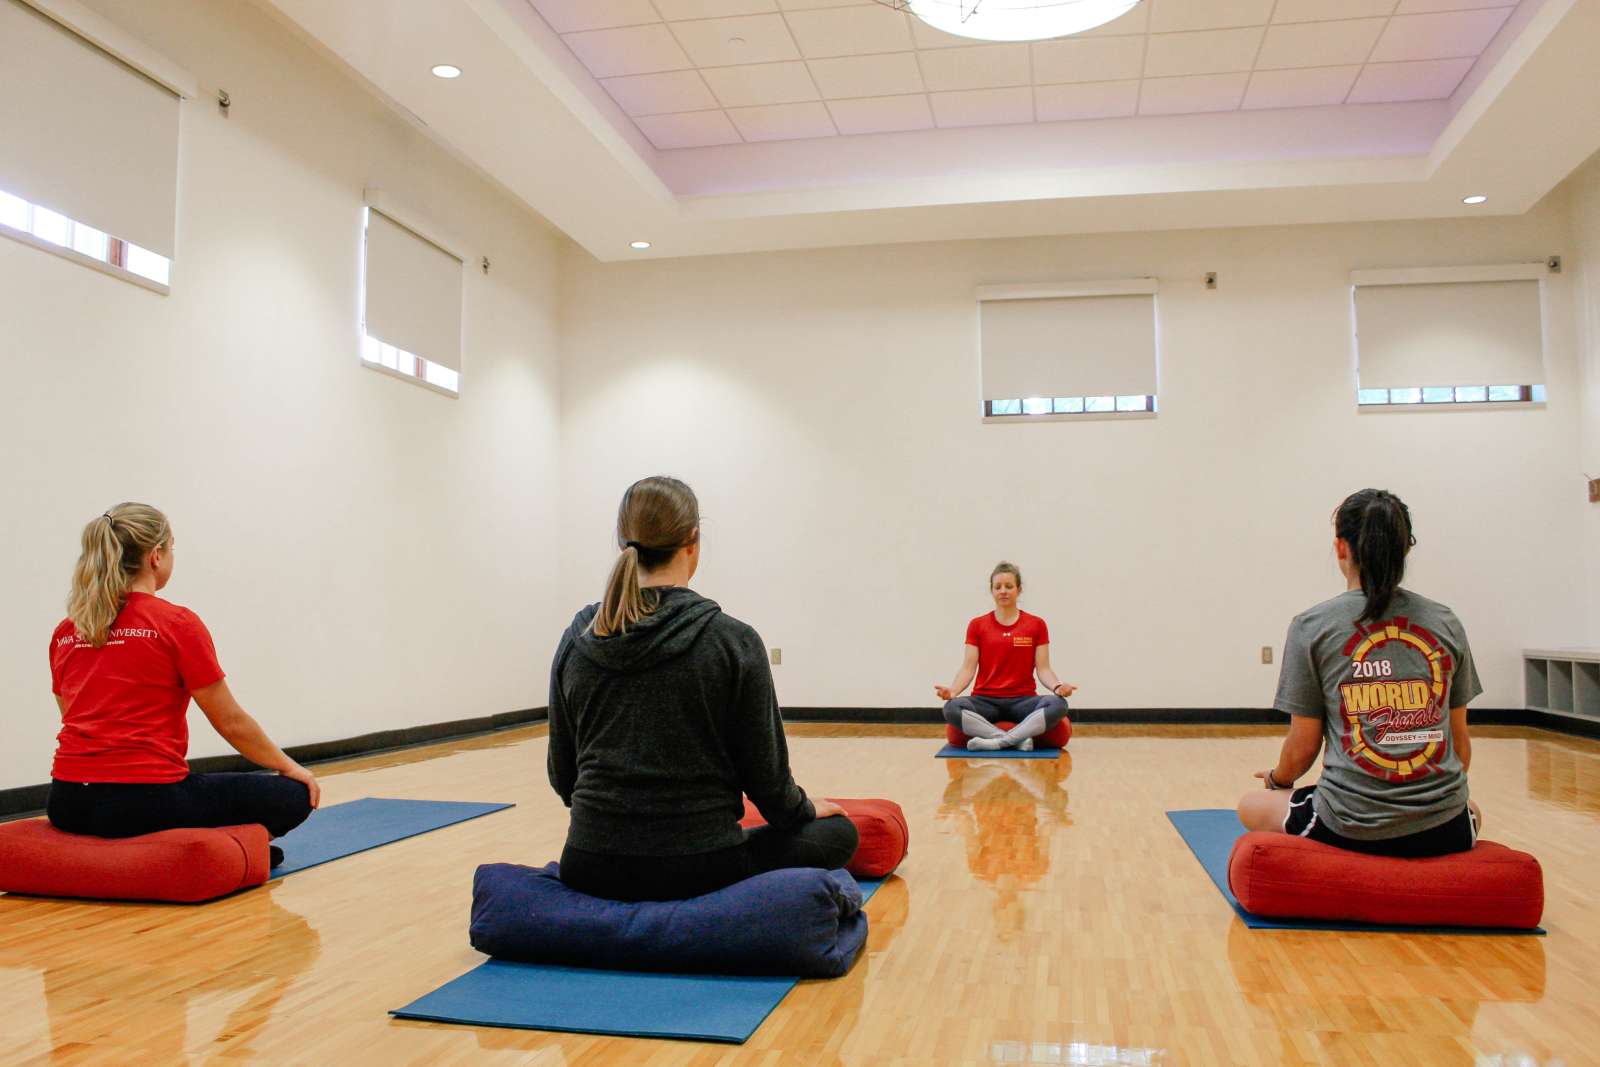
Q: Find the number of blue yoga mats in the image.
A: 4